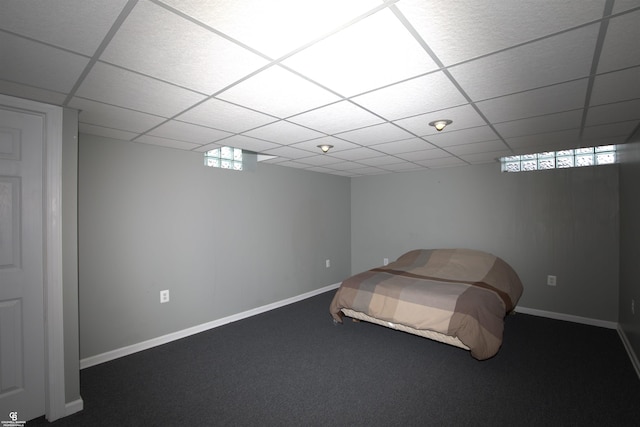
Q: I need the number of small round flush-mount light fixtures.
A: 2